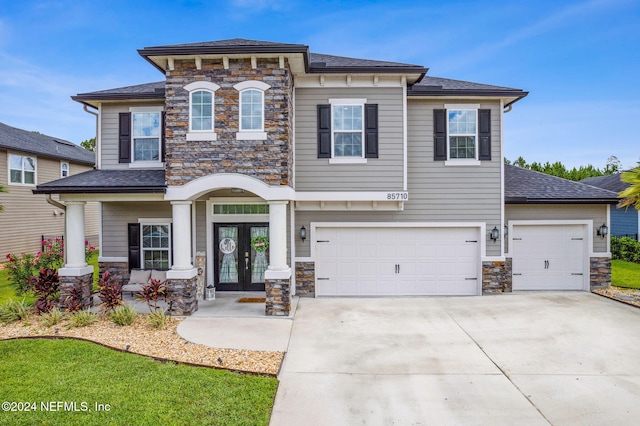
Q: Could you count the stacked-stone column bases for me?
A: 3